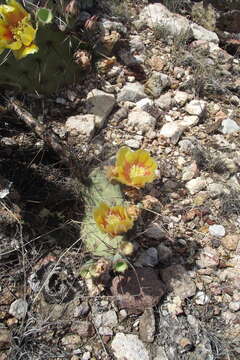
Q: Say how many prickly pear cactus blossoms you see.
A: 3